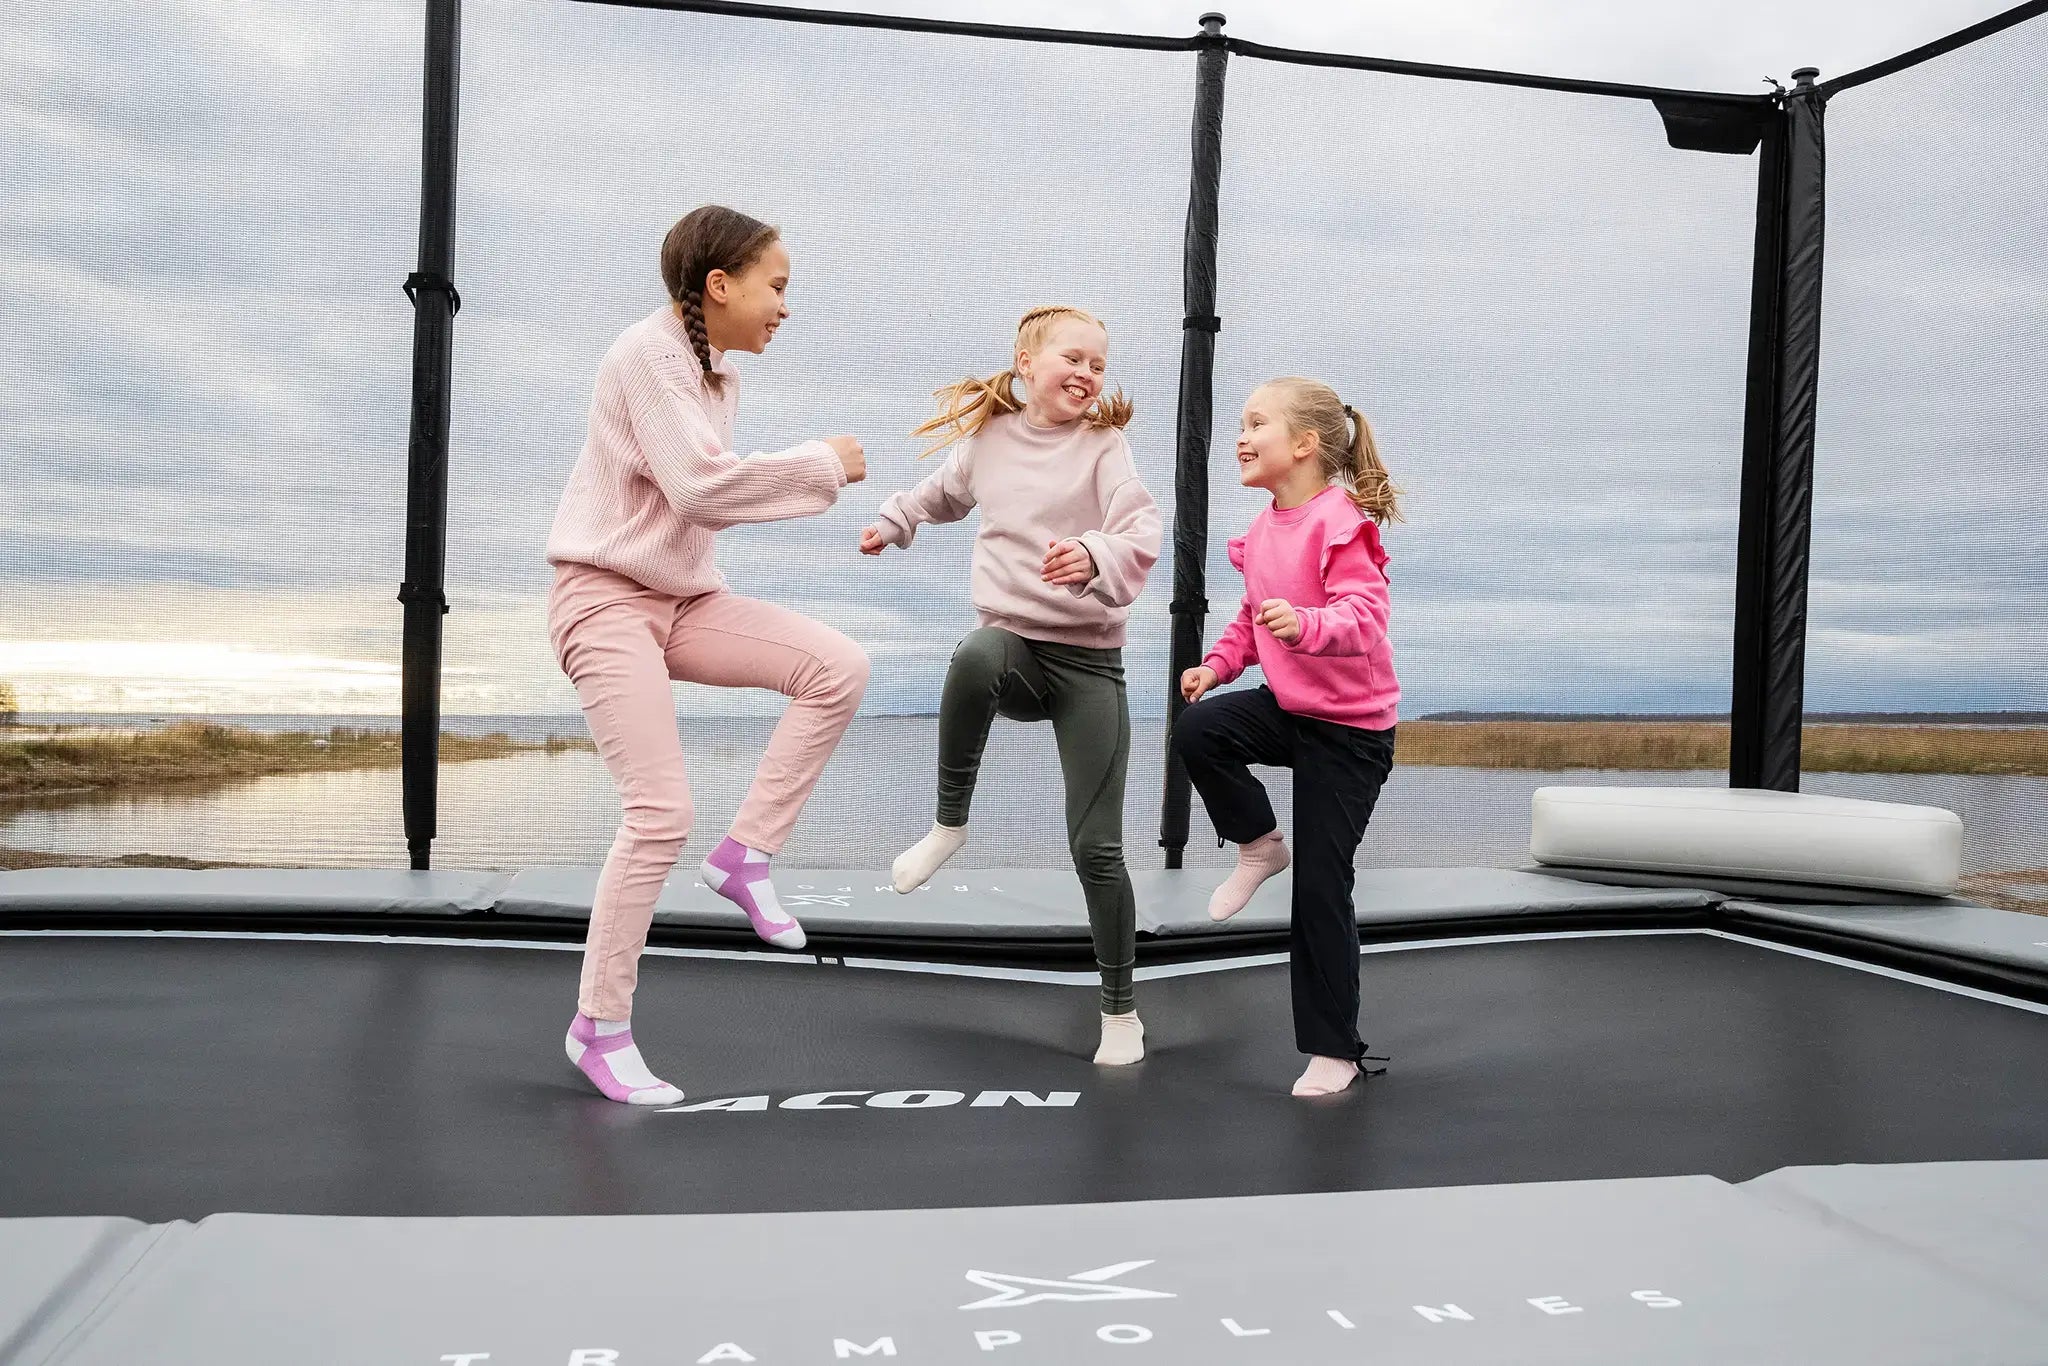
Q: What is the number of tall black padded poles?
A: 3